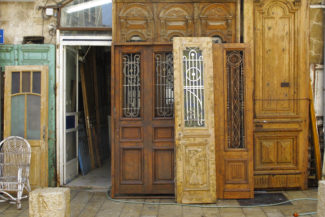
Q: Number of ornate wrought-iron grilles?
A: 4